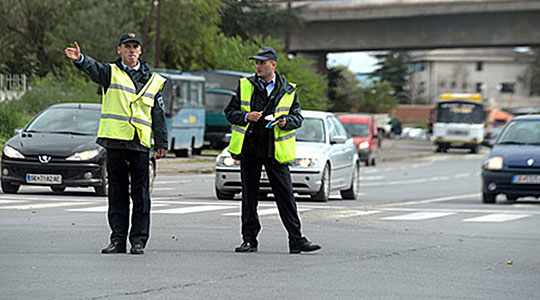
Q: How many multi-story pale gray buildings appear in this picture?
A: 1